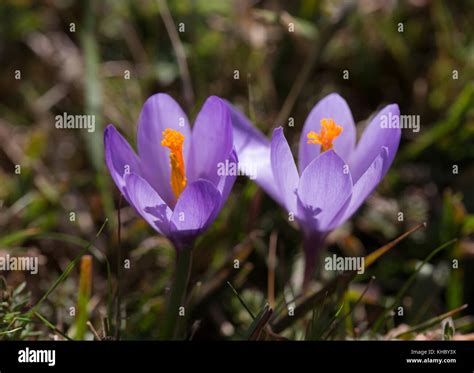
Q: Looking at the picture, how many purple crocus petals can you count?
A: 12